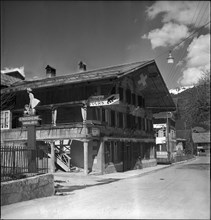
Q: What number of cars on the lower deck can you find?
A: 0